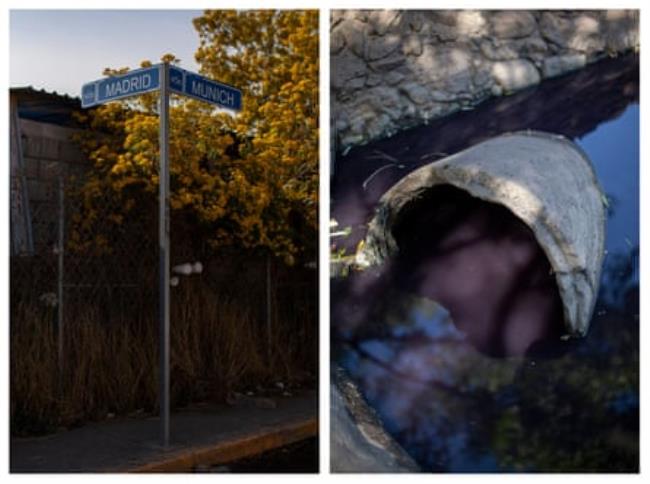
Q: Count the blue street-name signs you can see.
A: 2